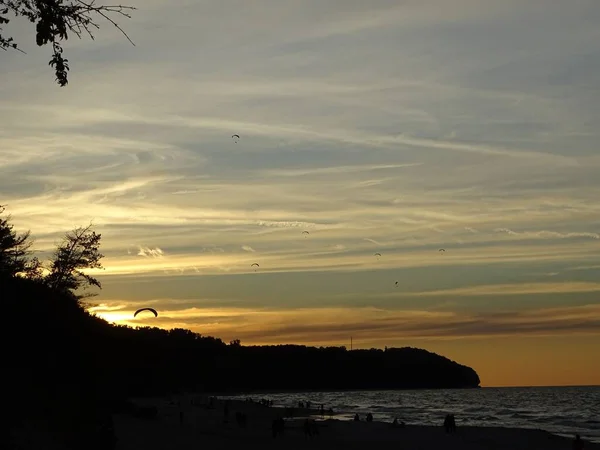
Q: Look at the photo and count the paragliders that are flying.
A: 7